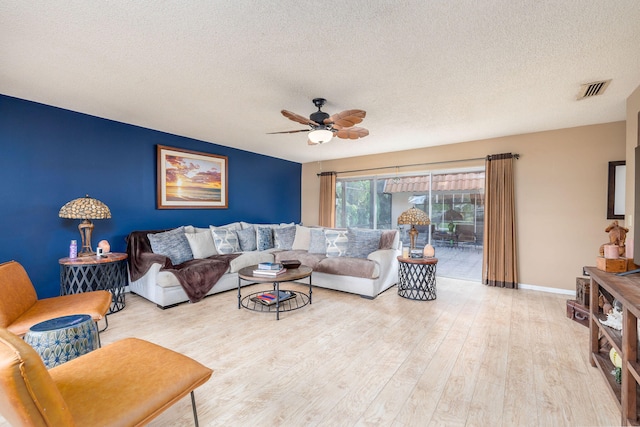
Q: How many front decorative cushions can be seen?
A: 10